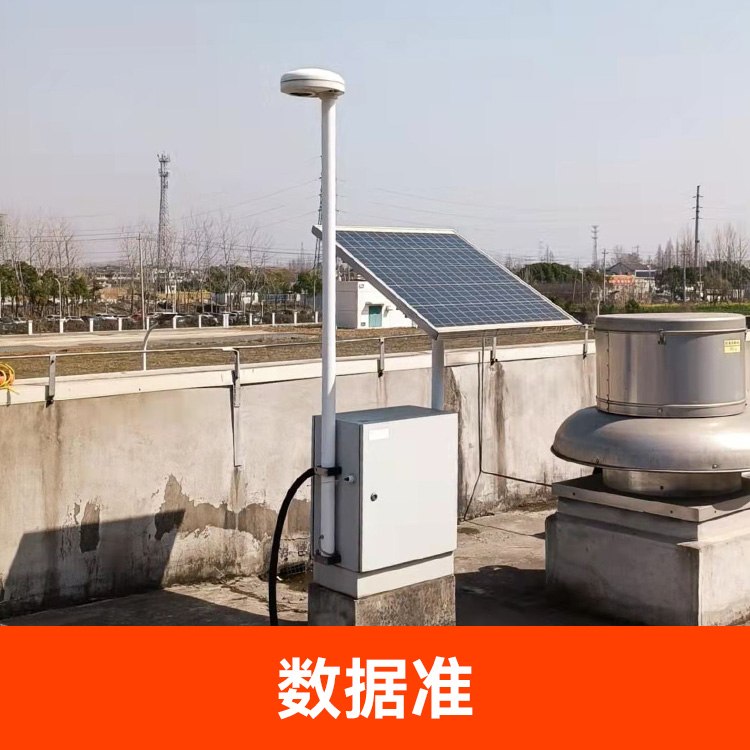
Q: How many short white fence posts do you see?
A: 12